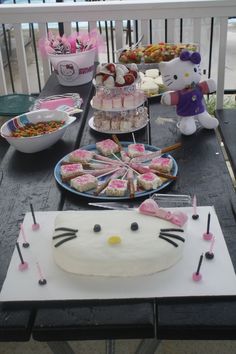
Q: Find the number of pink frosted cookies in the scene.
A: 8